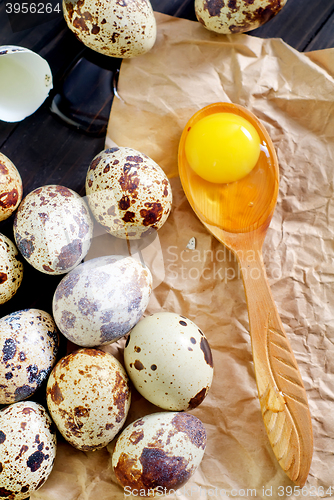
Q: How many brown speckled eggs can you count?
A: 12